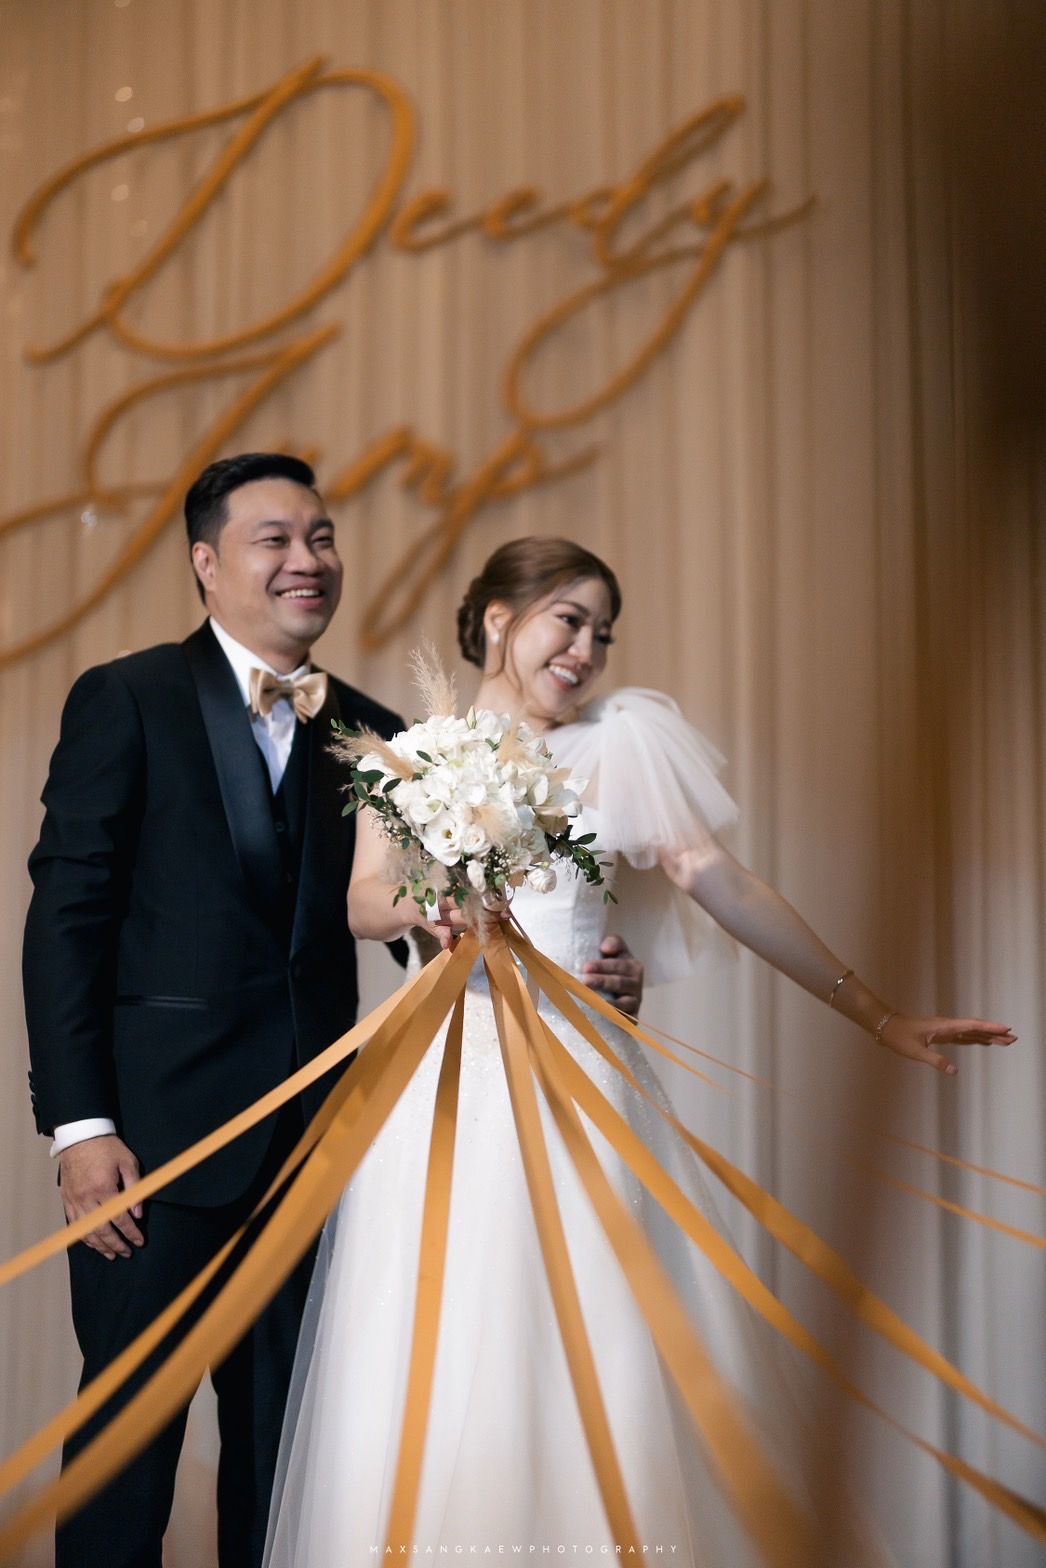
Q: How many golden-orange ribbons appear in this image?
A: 10